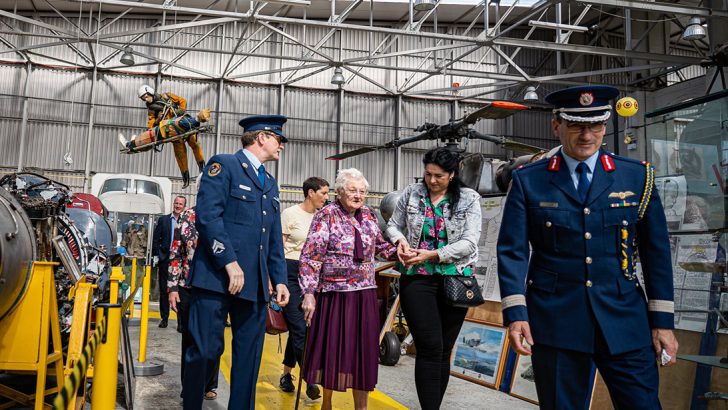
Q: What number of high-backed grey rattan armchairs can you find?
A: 0